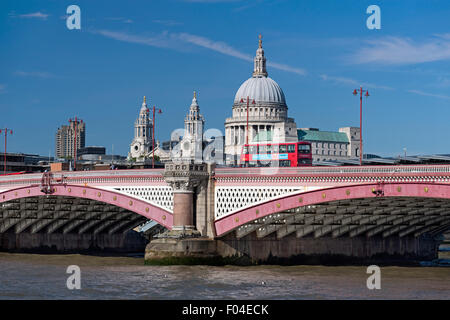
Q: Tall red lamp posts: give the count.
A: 5